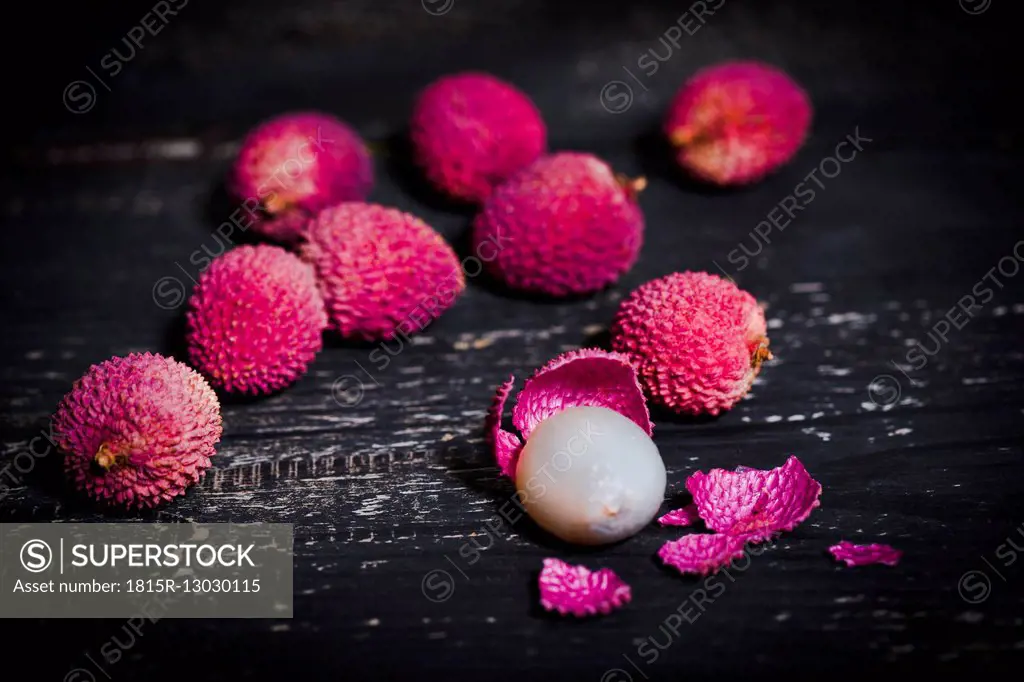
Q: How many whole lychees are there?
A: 8